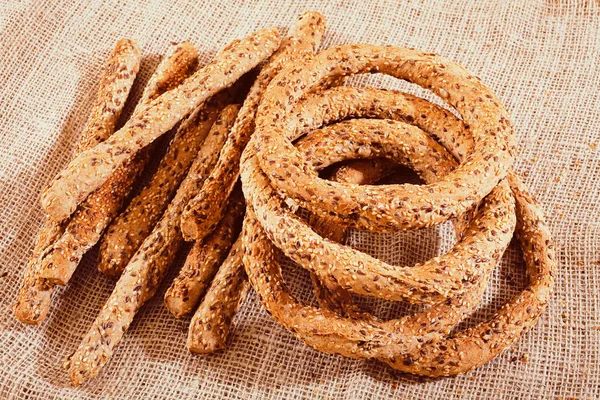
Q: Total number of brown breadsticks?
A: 8